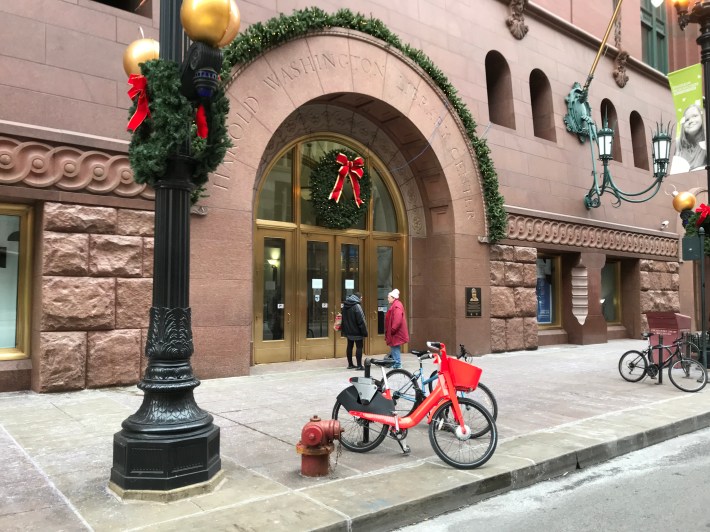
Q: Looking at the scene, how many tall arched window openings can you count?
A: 4